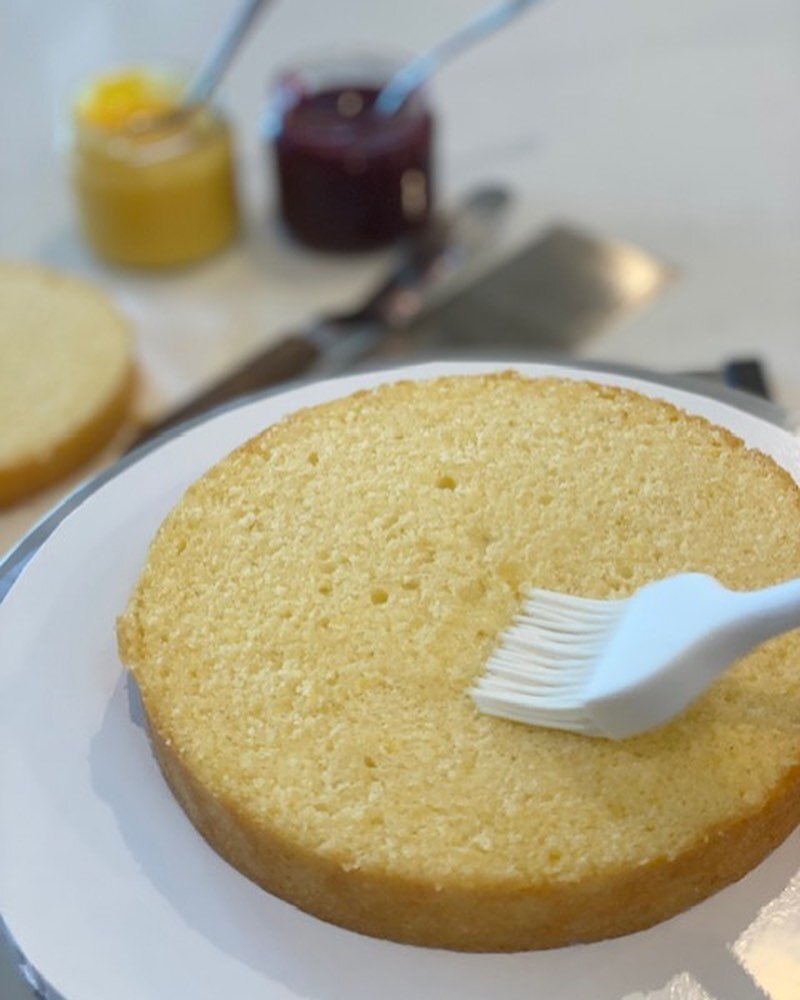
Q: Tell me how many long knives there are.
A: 1